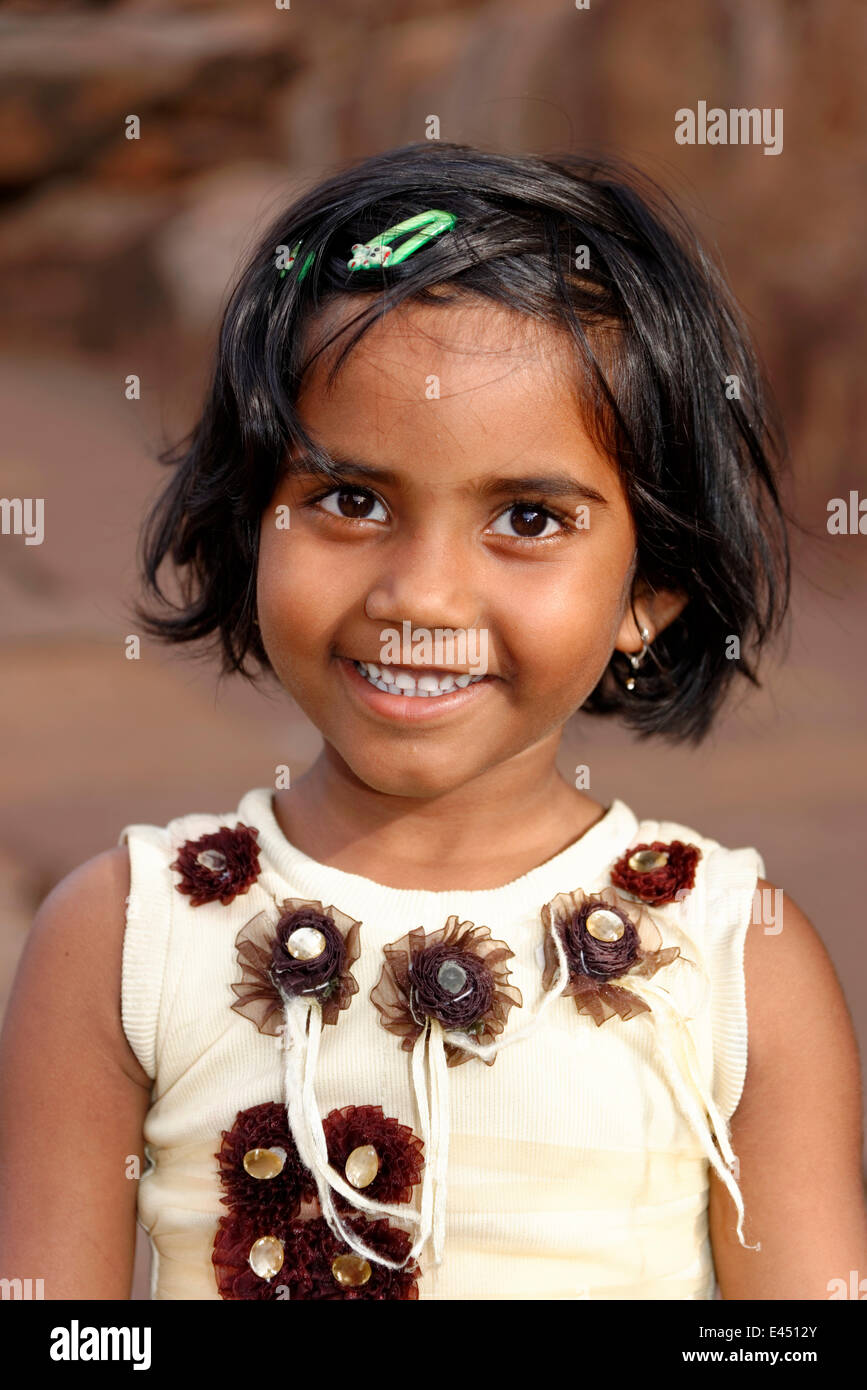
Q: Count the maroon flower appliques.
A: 6